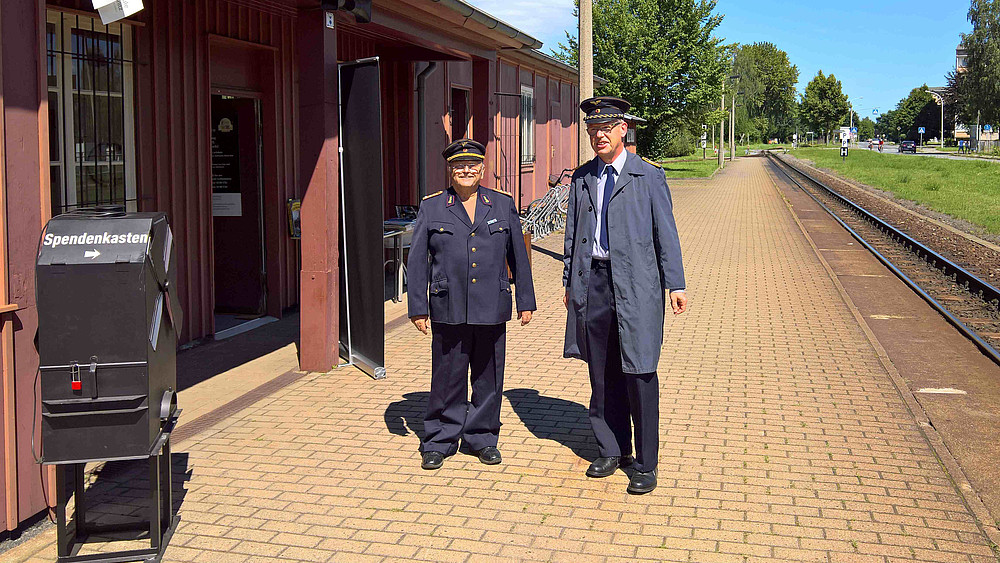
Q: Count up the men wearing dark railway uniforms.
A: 2